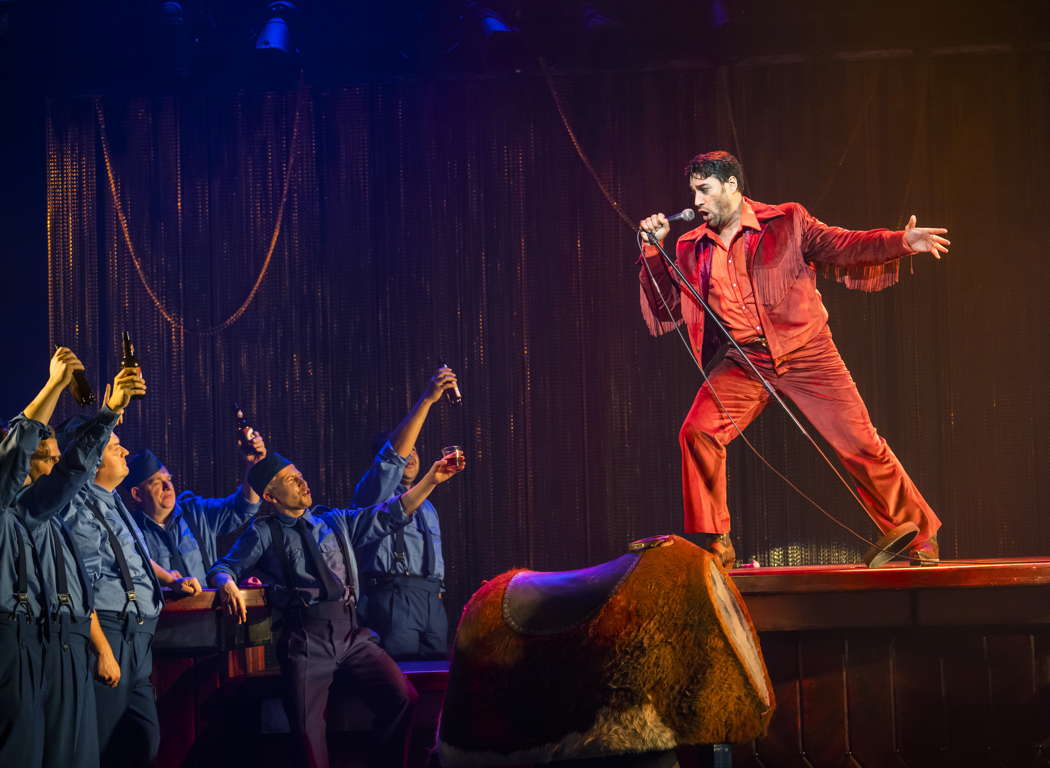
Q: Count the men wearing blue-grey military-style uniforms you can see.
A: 6